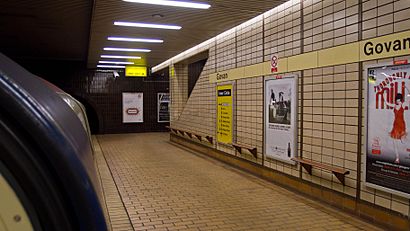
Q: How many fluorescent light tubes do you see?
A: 7